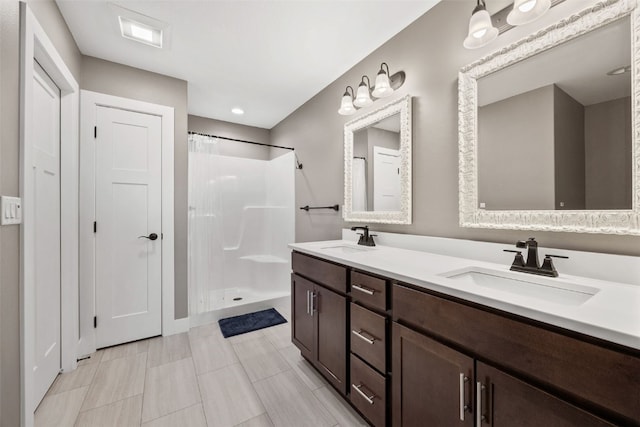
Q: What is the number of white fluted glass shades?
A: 5